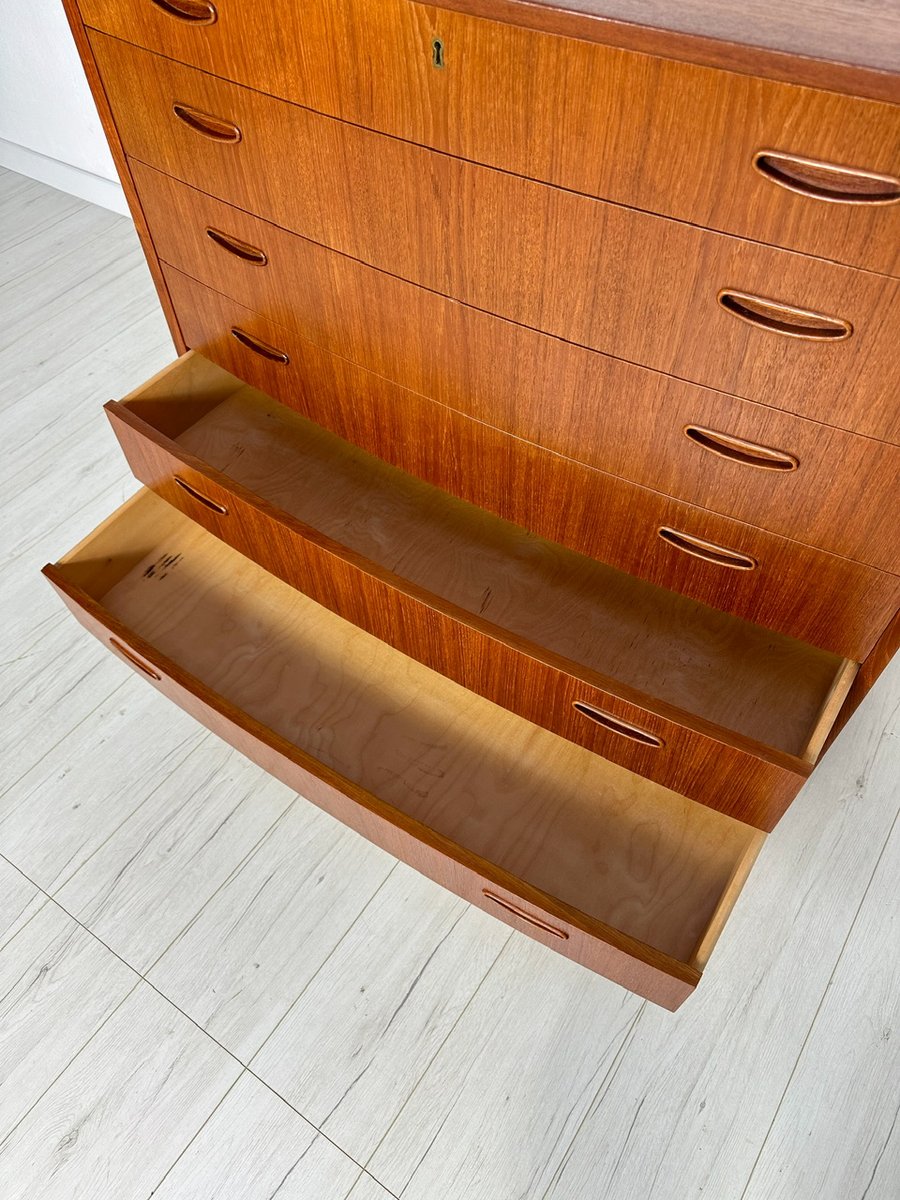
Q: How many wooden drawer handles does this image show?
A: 12